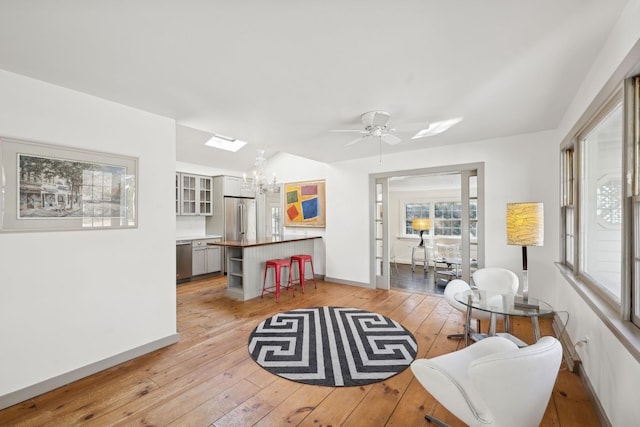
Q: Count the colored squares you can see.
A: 4